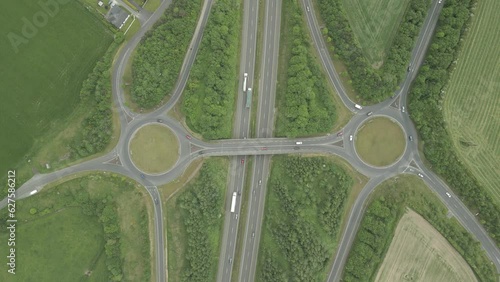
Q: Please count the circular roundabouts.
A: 2